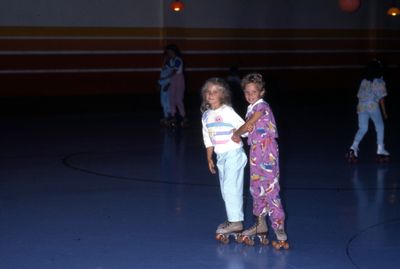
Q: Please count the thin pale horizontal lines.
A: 3